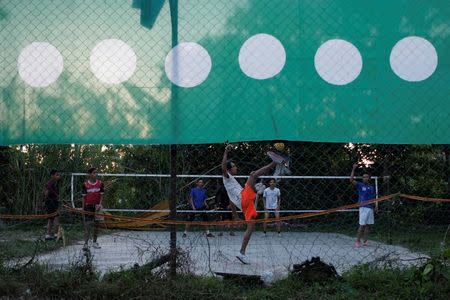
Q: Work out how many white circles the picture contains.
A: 6